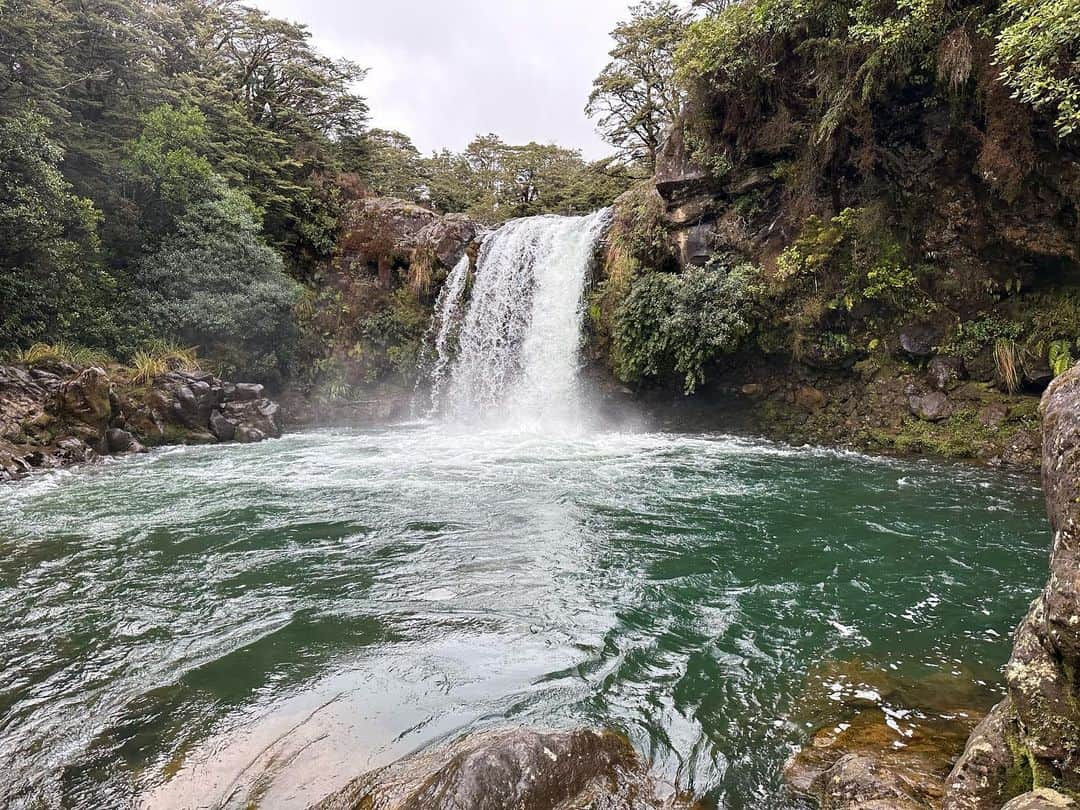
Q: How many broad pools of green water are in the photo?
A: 1